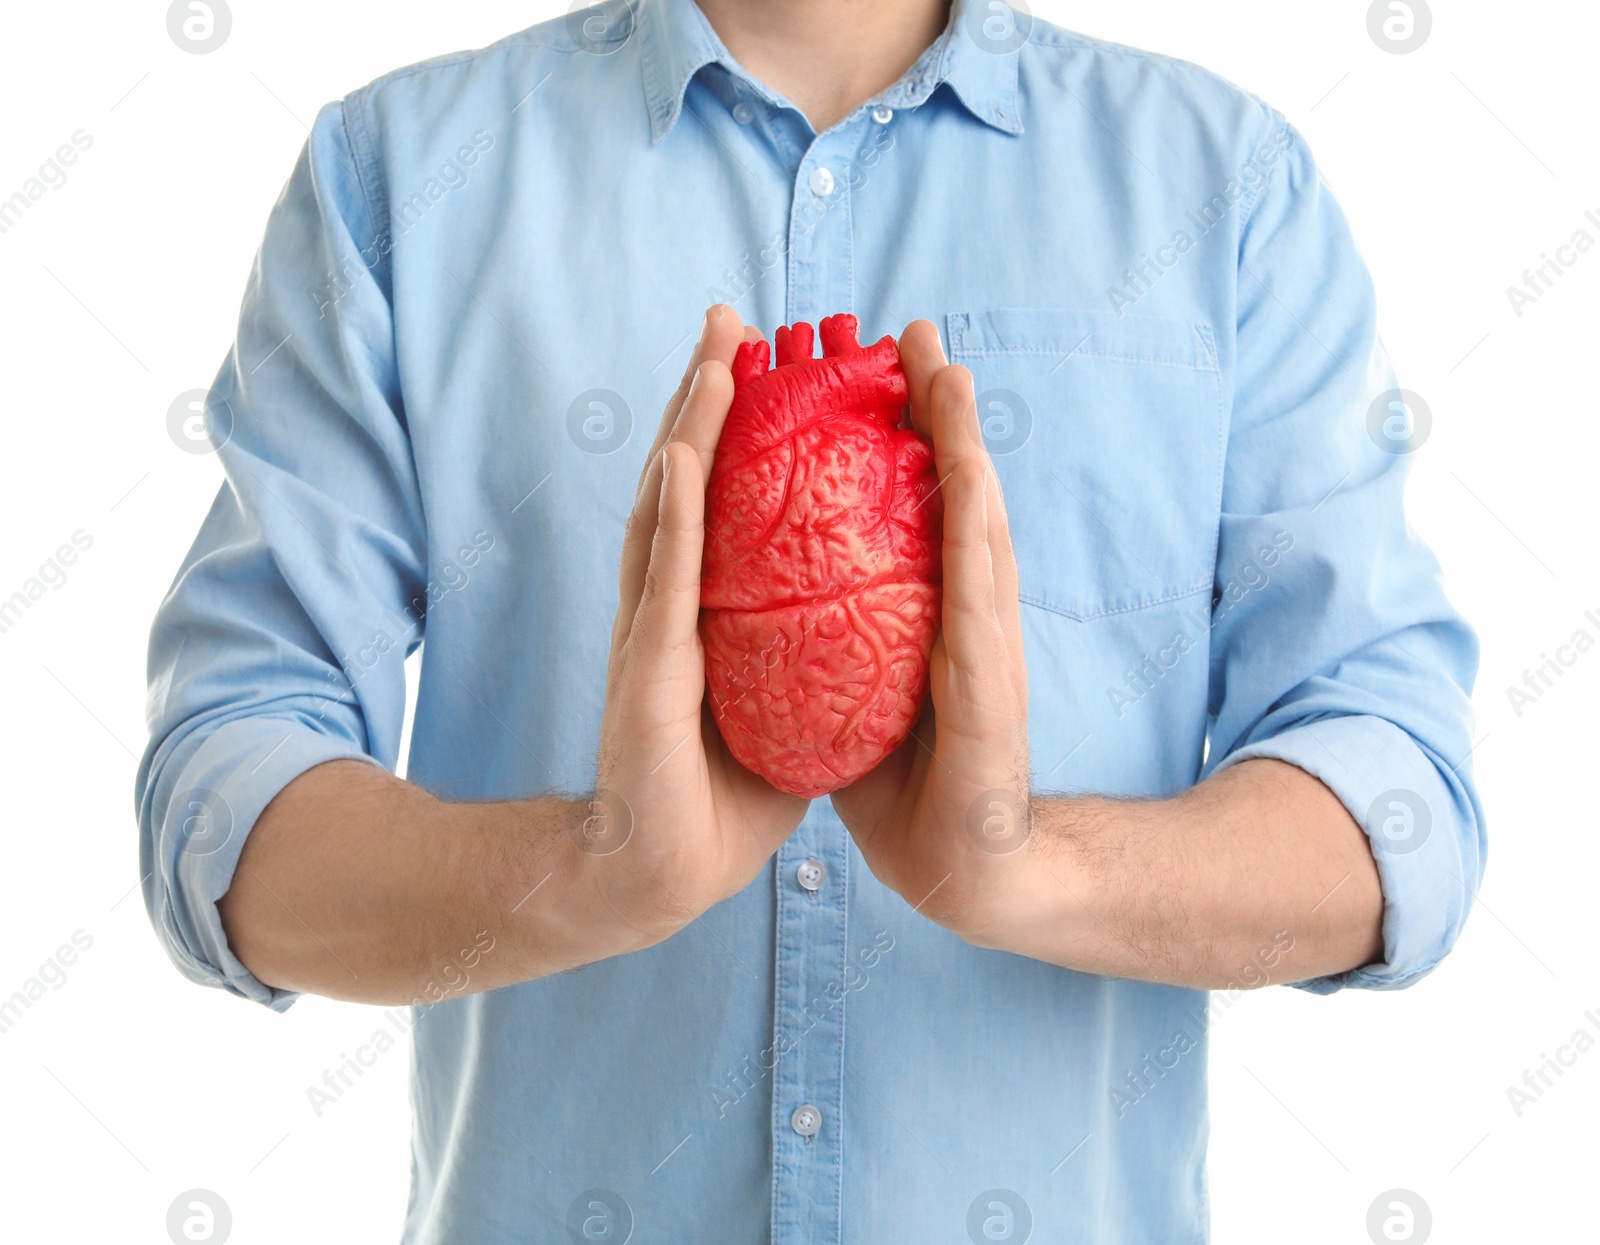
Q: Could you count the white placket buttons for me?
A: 3